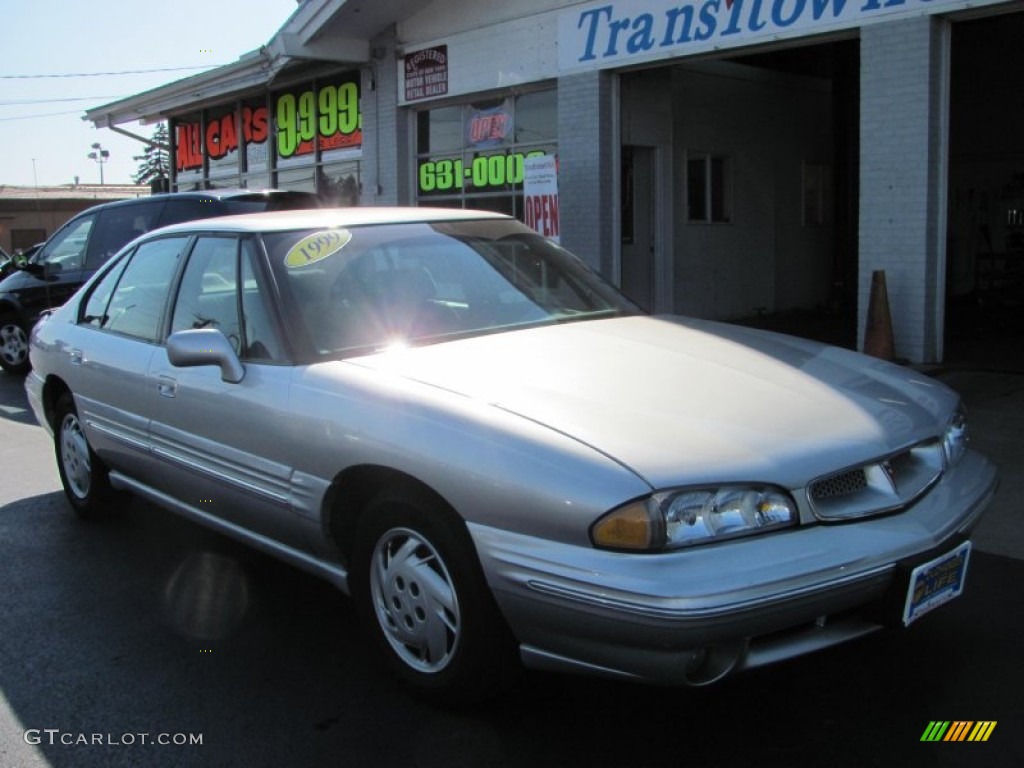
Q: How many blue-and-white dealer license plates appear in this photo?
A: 1